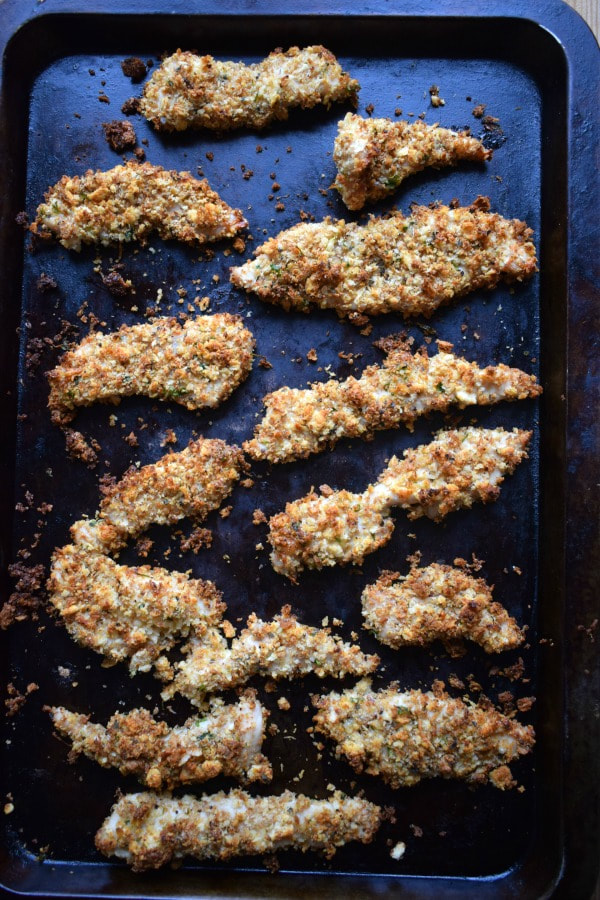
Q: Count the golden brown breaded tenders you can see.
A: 14